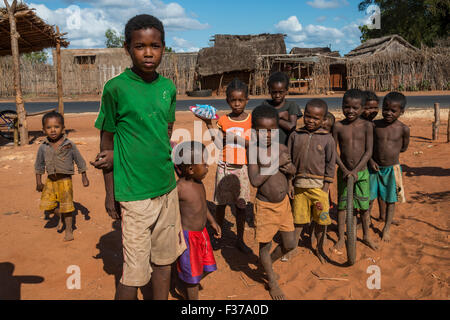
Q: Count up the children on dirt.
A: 11